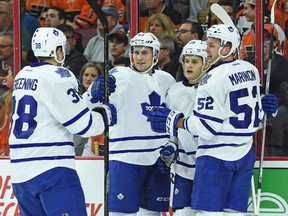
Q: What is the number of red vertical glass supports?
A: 3